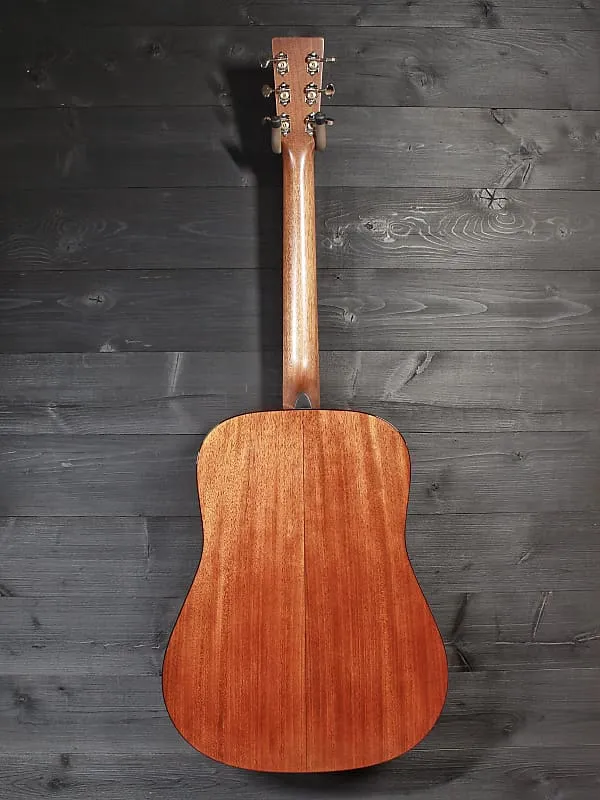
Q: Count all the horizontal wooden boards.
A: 11